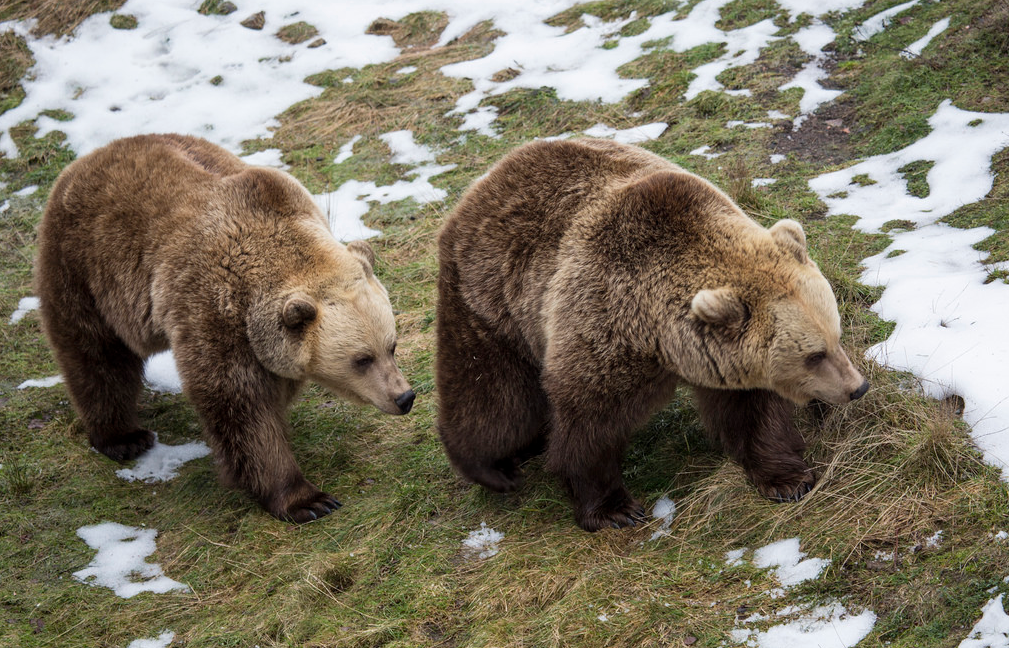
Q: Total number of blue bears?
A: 0